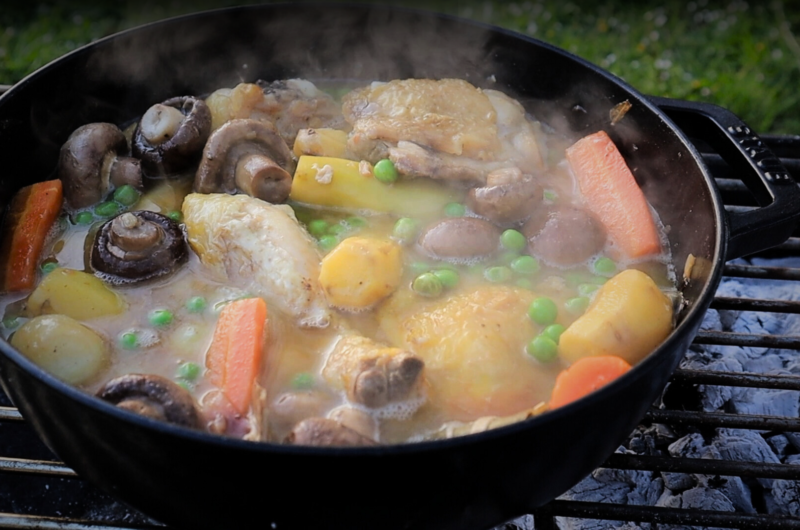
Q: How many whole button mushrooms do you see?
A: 9